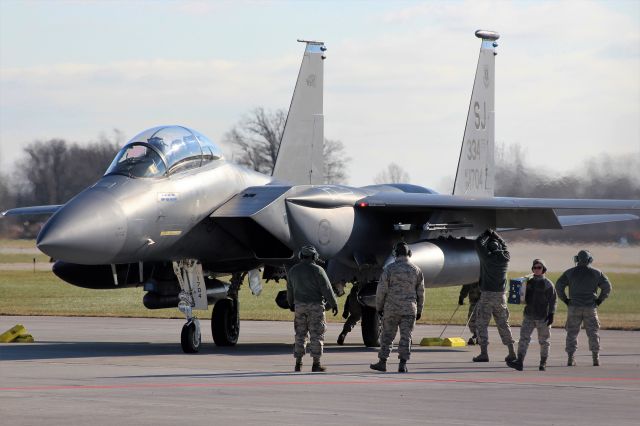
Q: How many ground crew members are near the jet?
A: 7